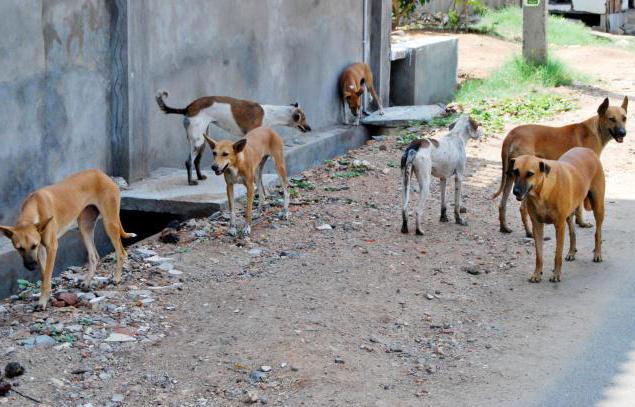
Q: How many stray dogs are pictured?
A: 7